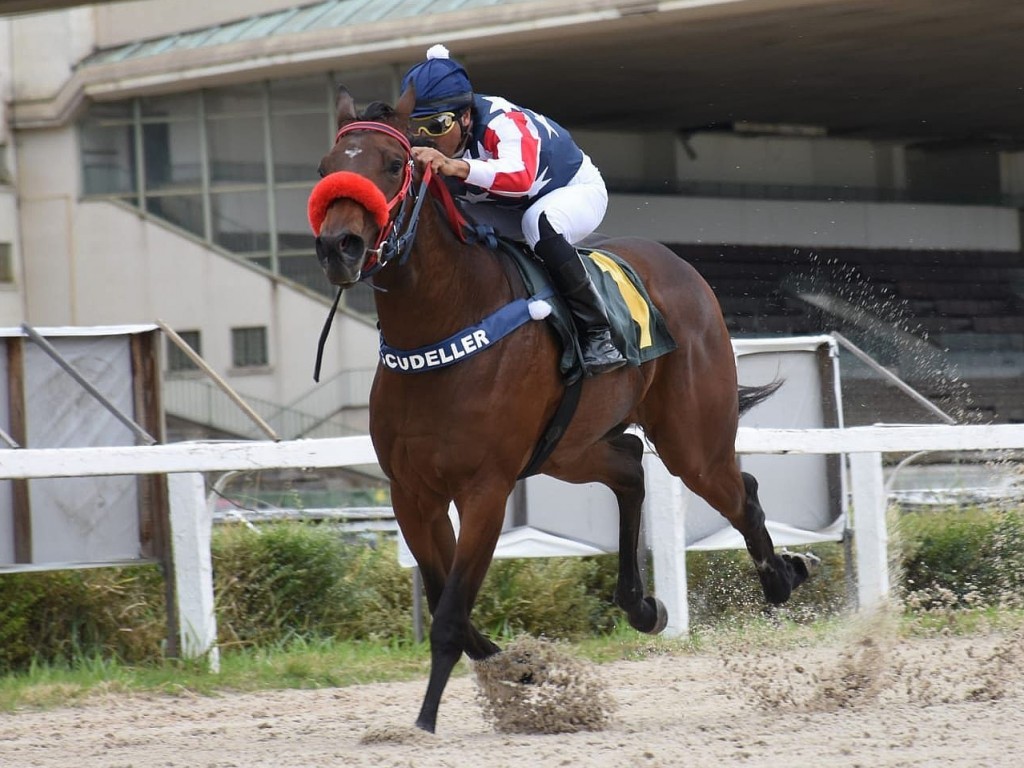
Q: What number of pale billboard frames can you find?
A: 2